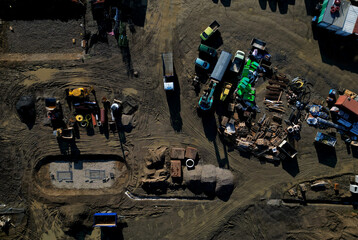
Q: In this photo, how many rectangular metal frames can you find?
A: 2